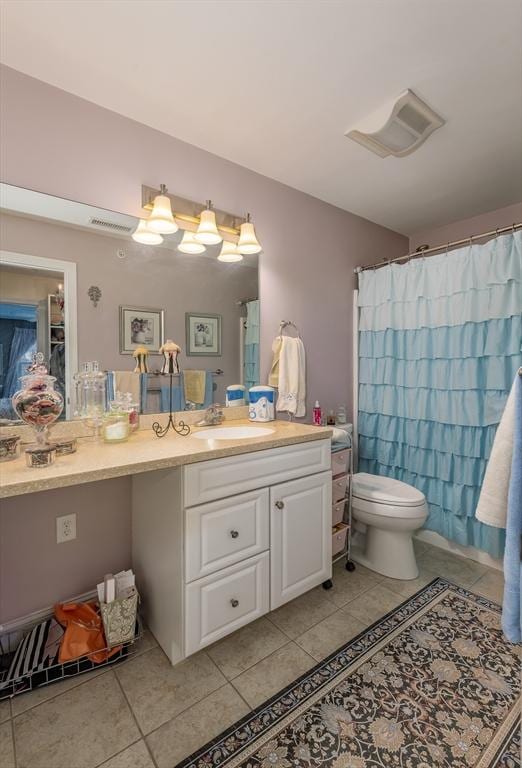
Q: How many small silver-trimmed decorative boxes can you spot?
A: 3